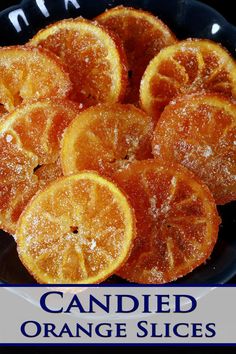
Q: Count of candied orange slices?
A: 9